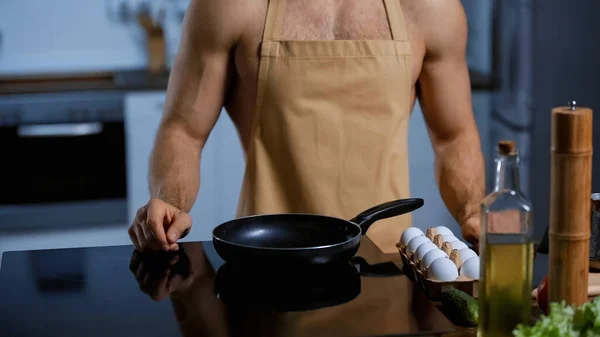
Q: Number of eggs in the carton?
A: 10